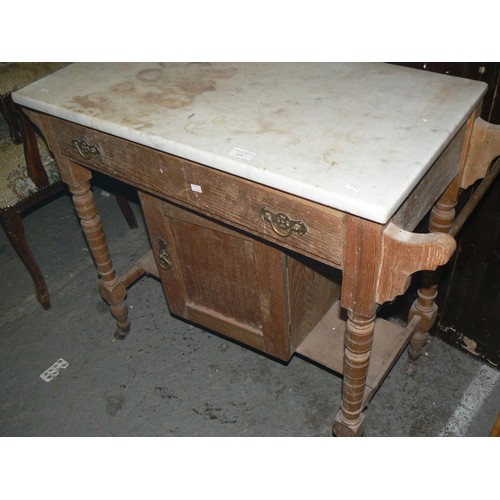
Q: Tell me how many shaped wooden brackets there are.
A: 2